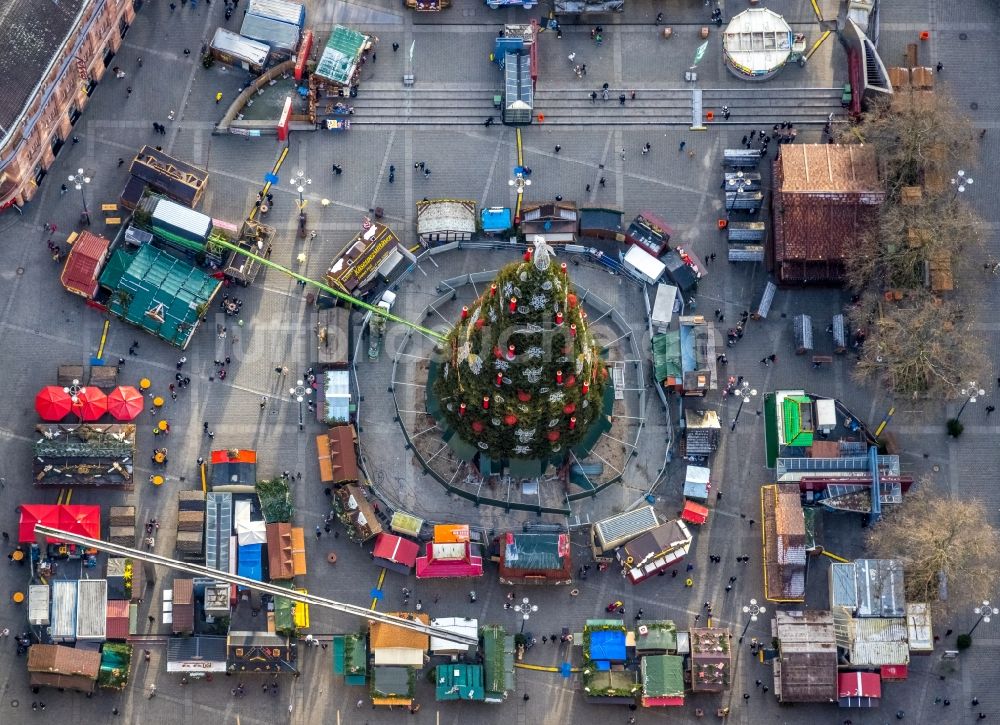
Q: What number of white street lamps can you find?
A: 12